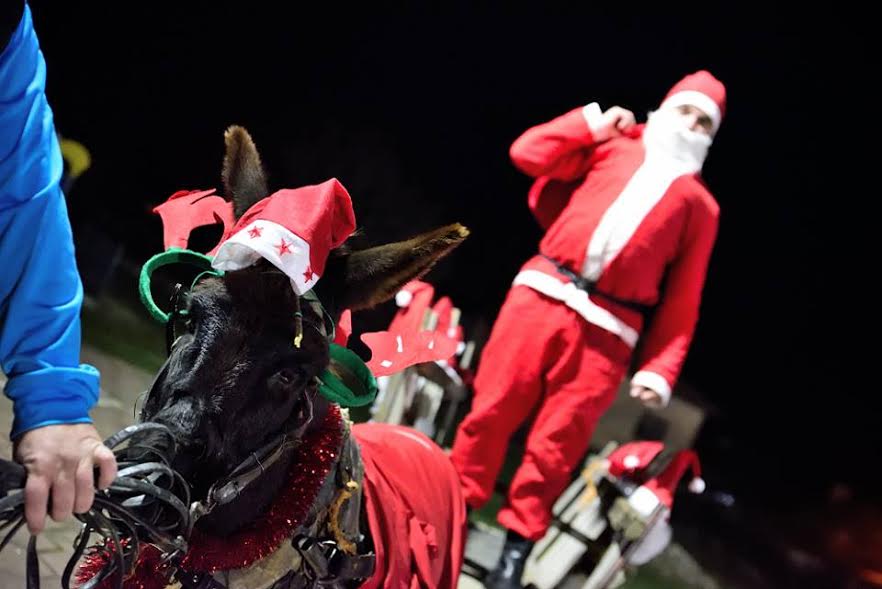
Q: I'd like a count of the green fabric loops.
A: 2